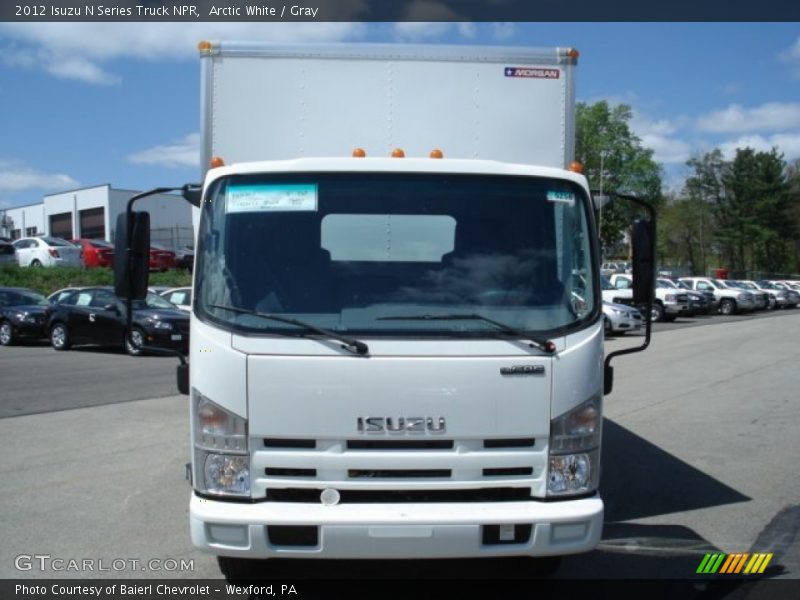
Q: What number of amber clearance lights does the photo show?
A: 7